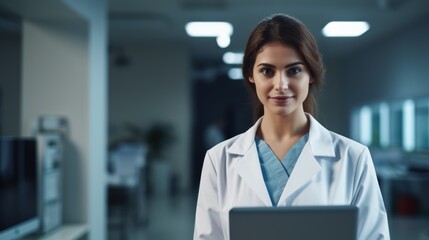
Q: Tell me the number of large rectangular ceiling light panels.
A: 2